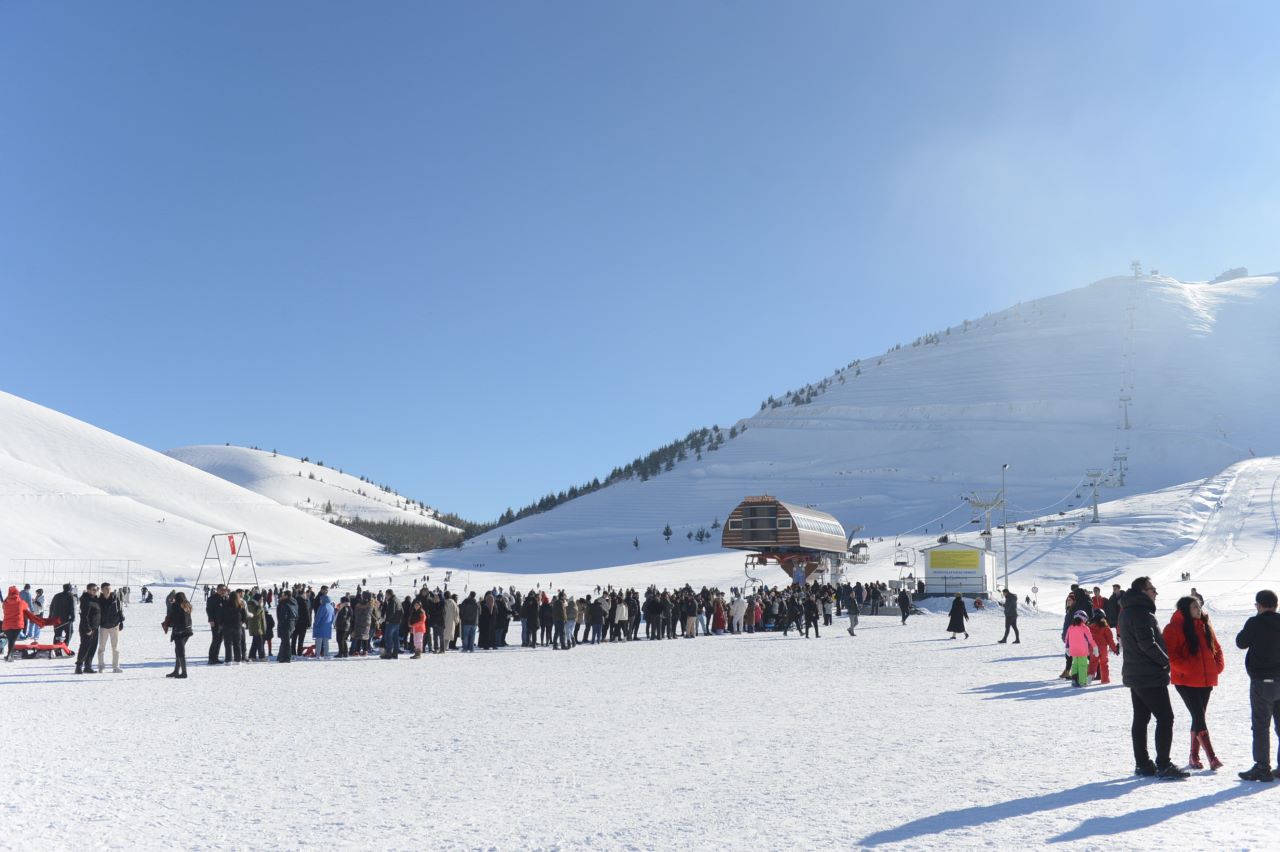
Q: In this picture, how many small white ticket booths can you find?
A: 1